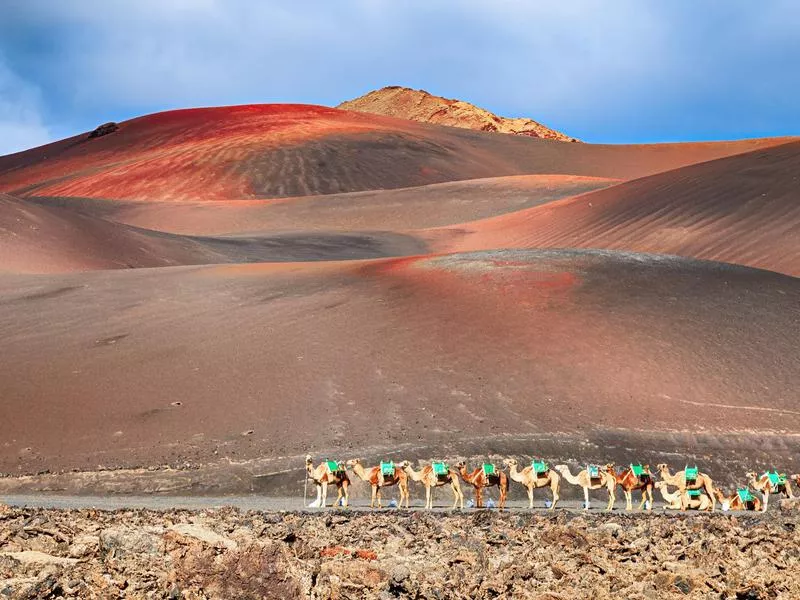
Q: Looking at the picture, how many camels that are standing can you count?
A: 9